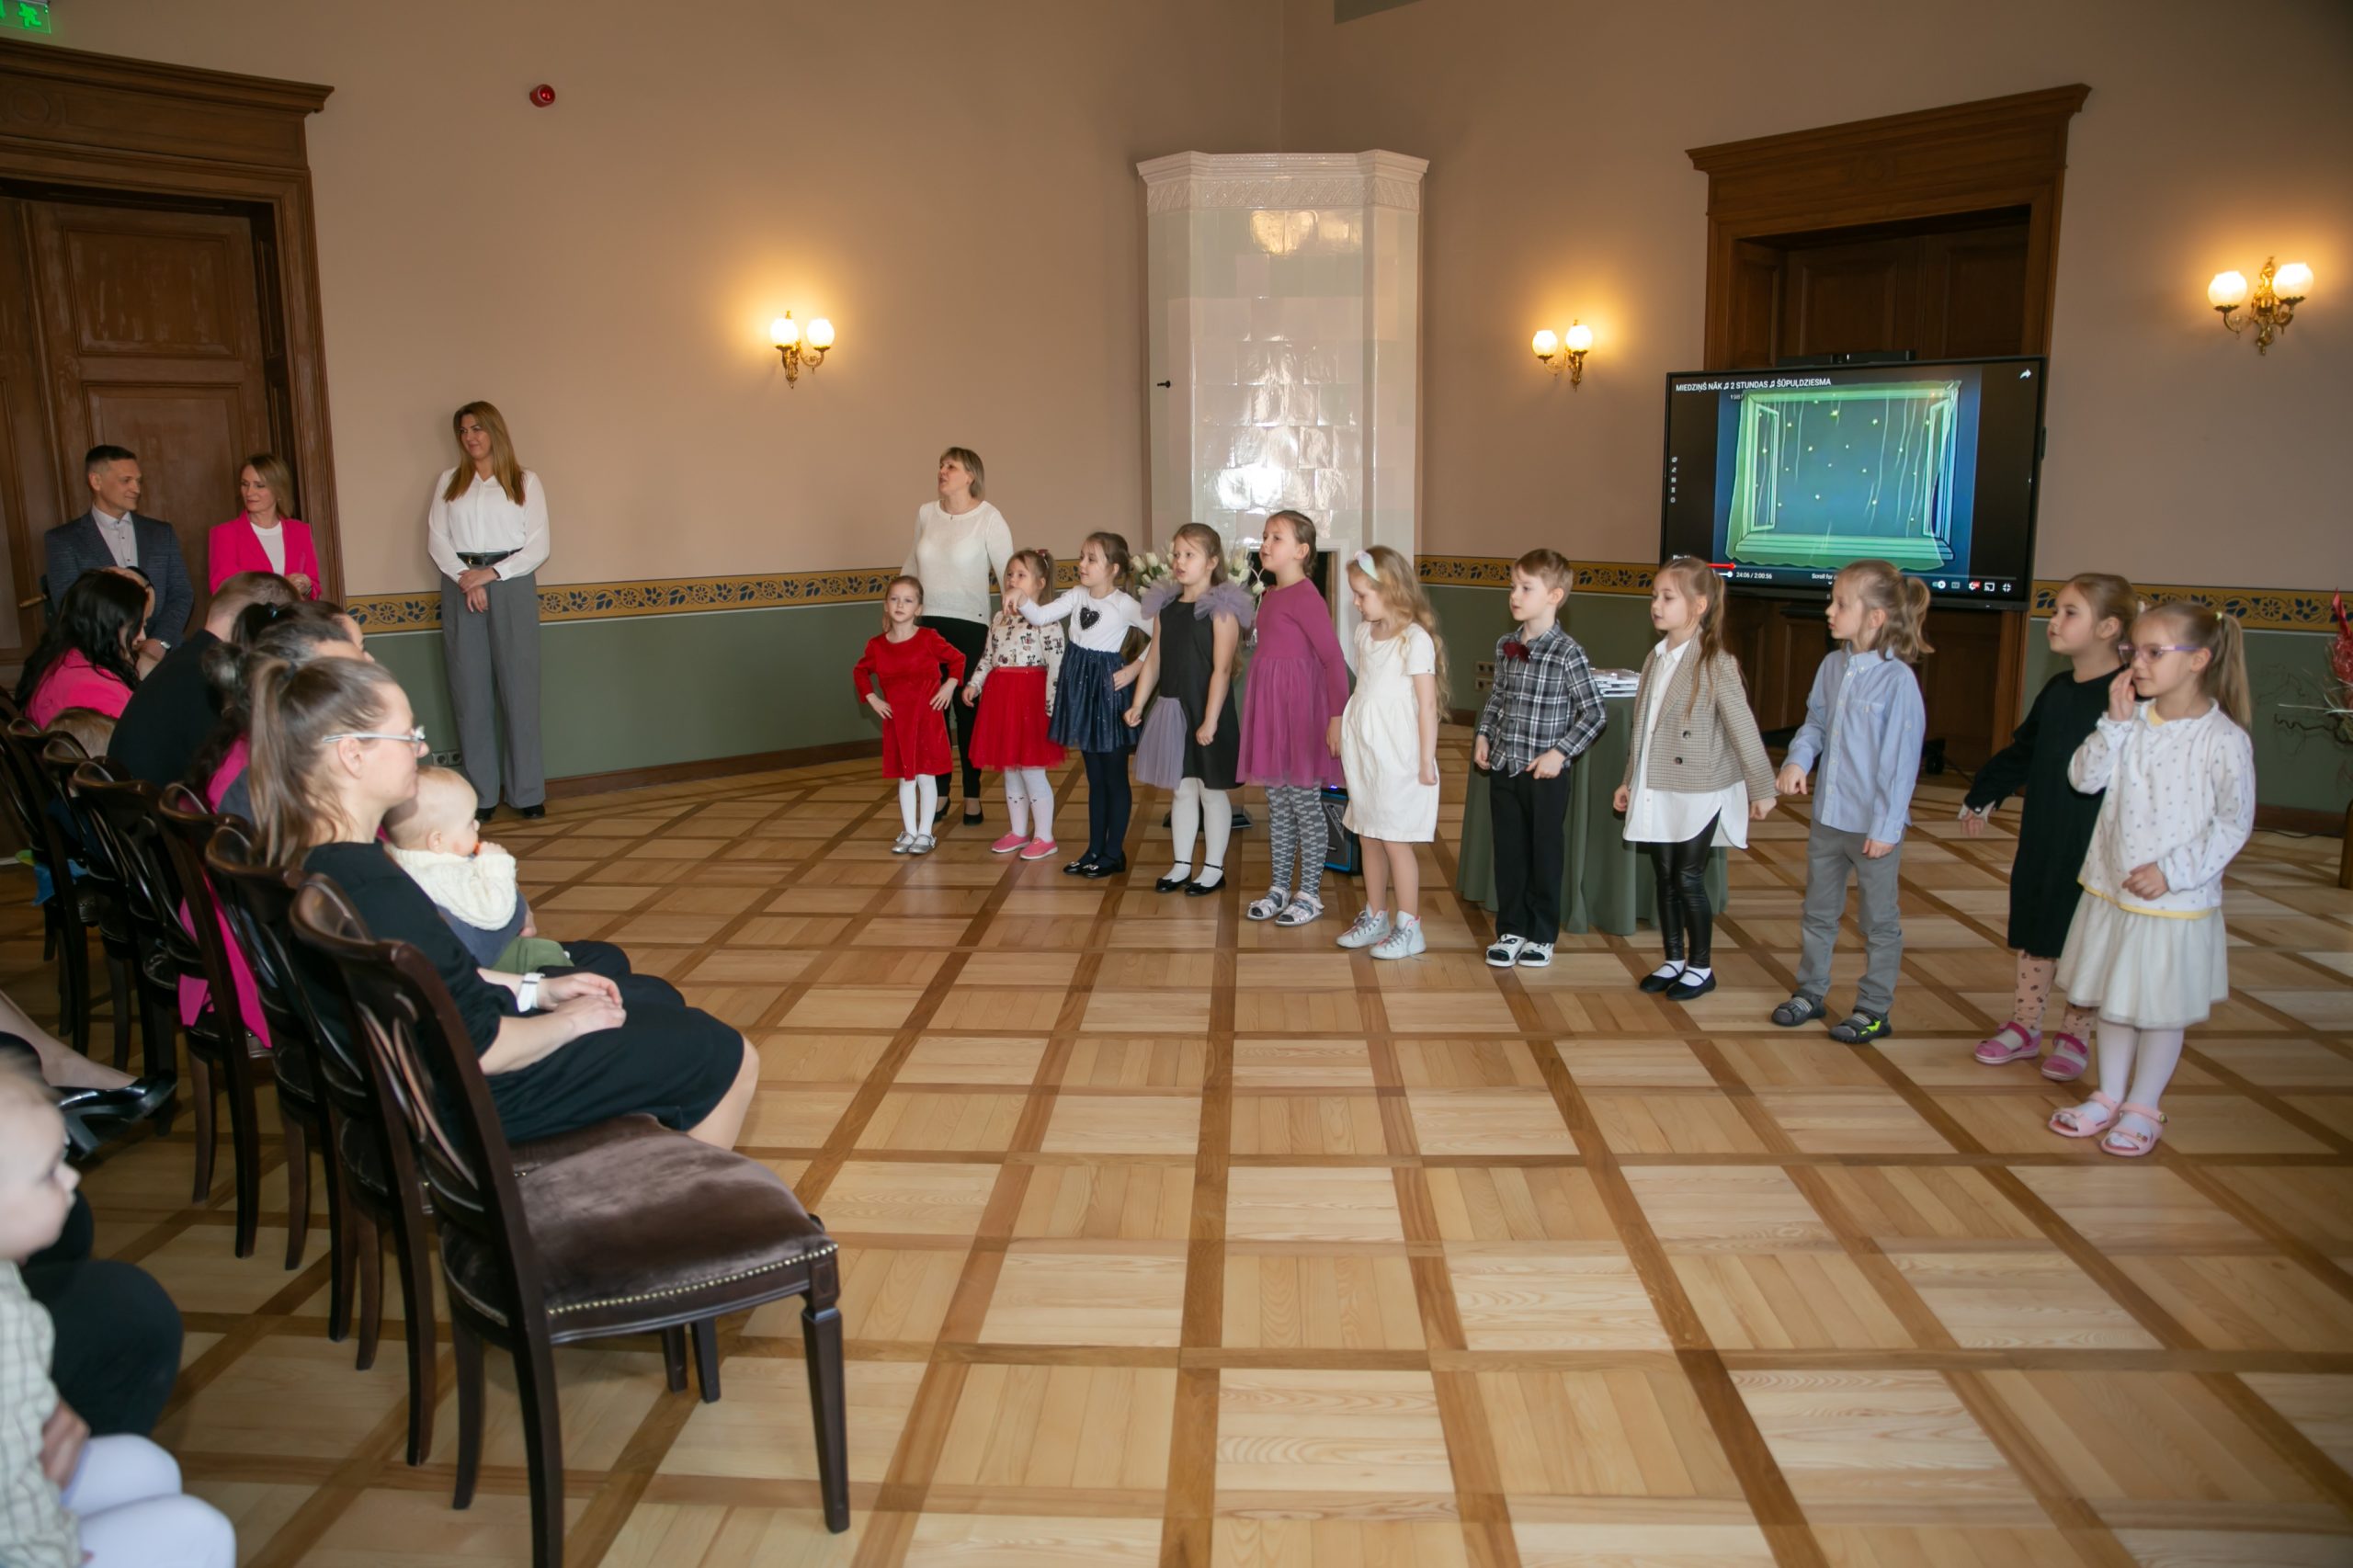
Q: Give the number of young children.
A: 13